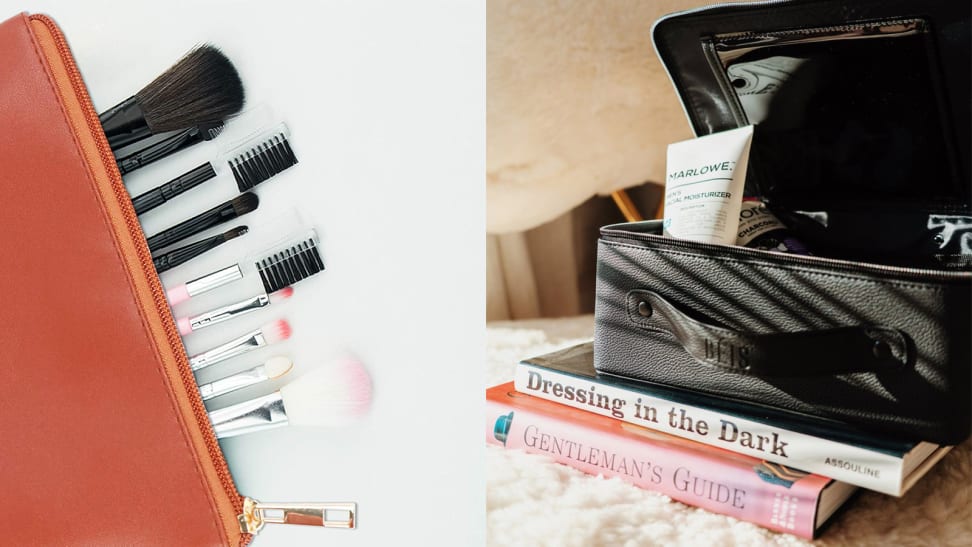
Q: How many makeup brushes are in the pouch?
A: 10